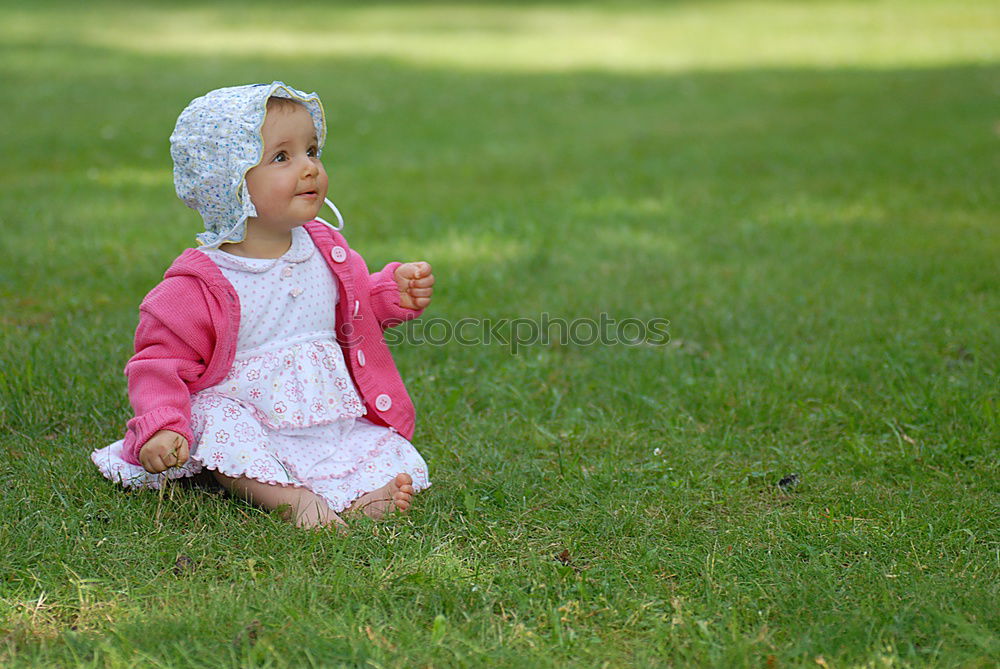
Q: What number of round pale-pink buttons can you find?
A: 4